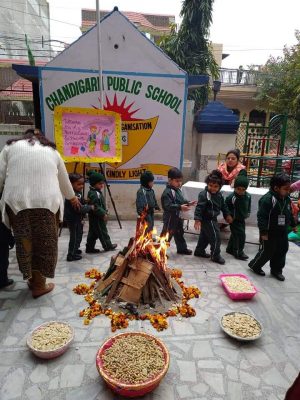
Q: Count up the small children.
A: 7